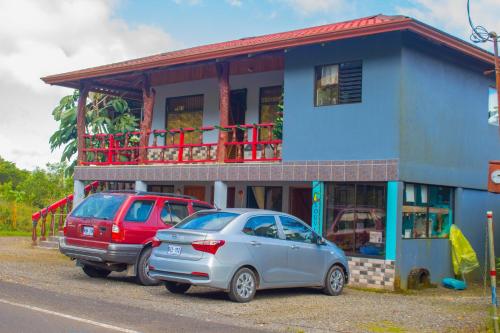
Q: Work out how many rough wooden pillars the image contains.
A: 3